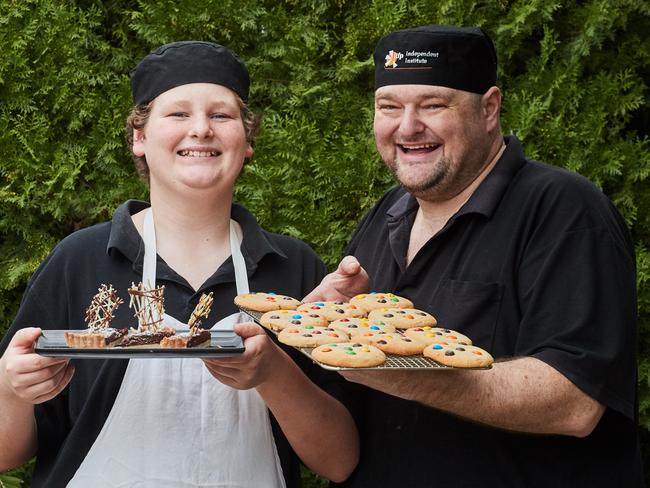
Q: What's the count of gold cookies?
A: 11